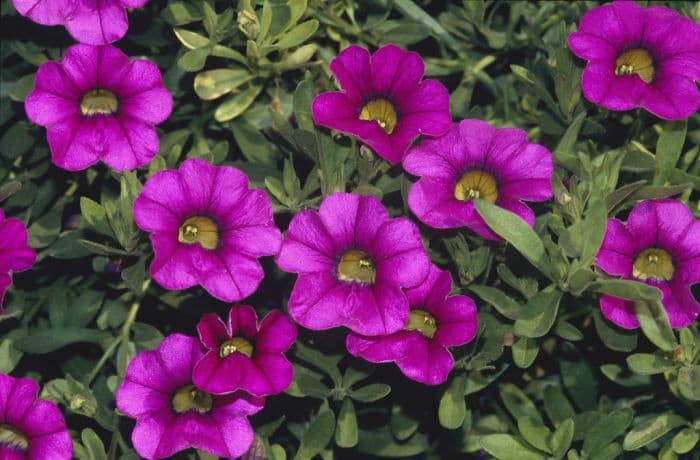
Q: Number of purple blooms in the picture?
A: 13